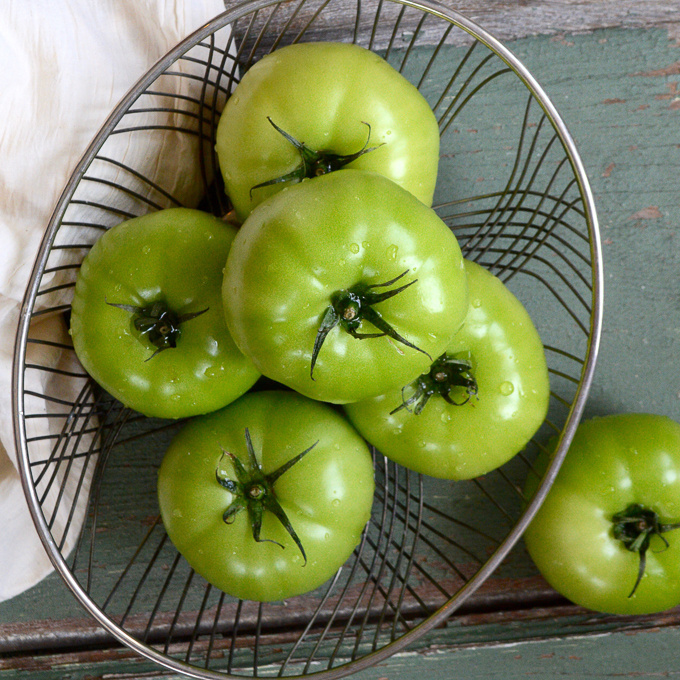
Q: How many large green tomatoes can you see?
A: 6